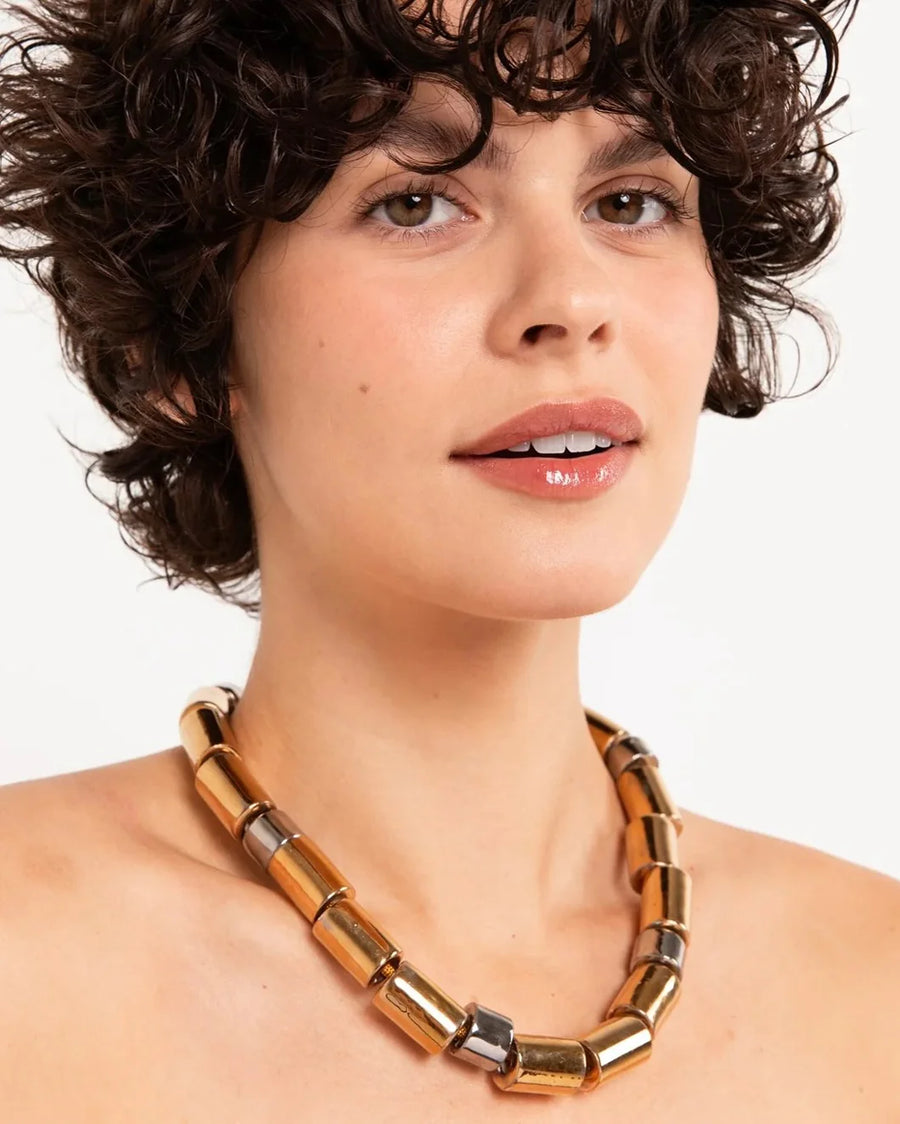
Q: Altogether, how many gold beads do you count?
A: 12